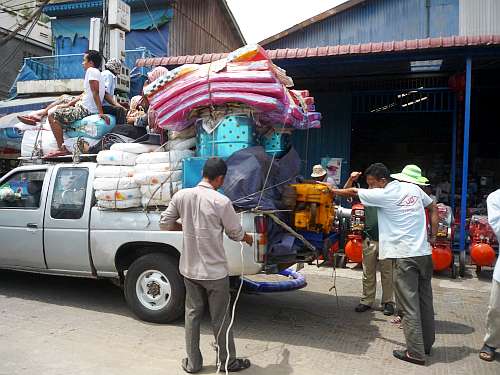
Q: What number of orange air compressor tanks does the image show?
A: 3